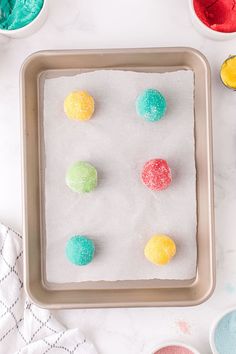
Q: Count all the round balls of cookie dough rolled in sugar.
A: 6